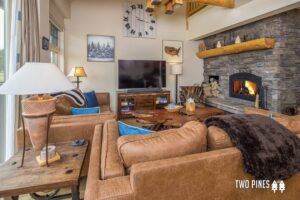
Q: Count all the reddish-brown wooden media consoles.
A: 1